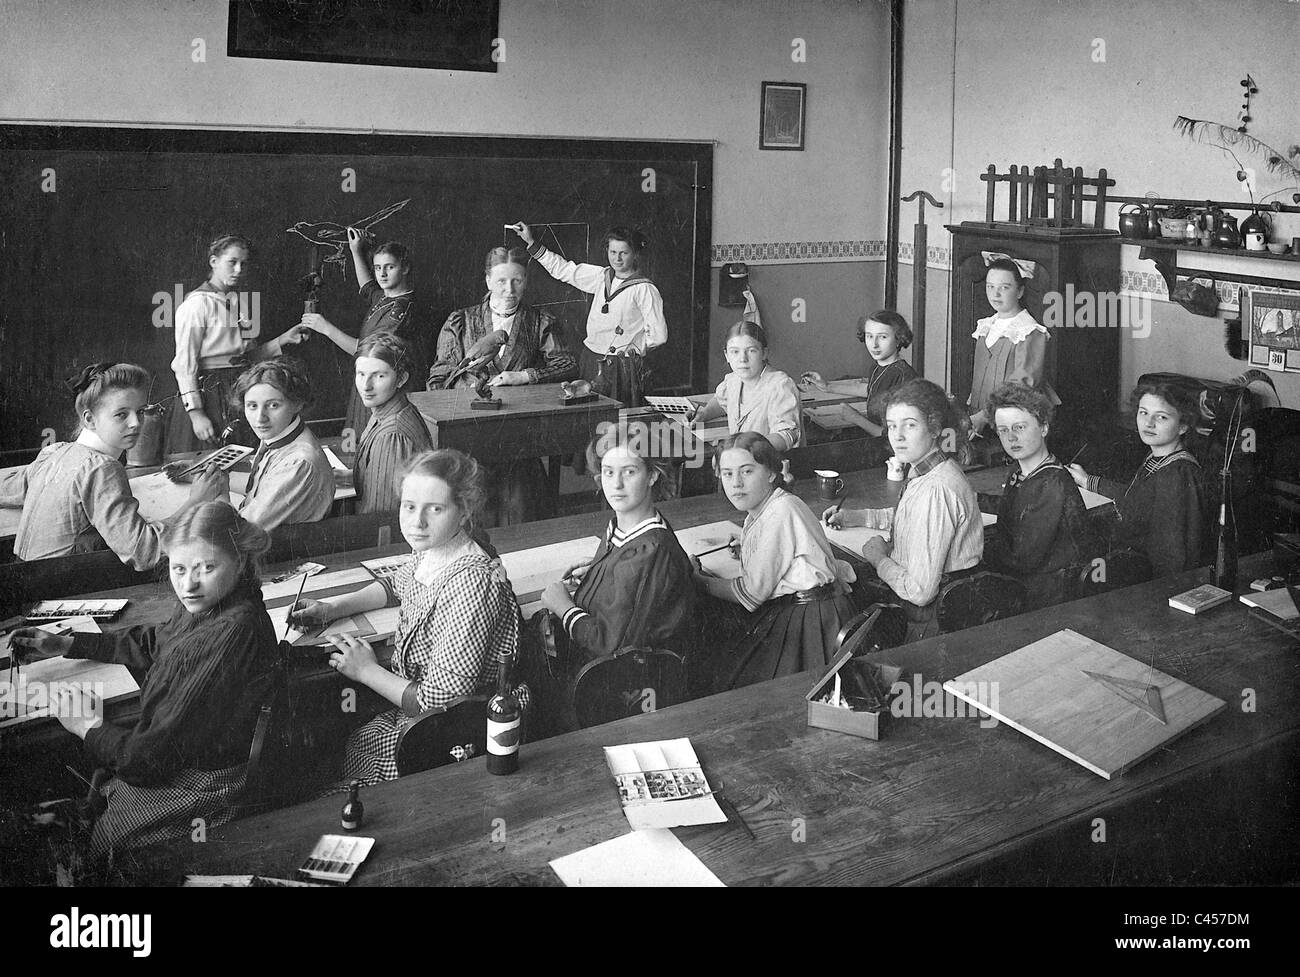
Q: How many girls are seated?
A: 12